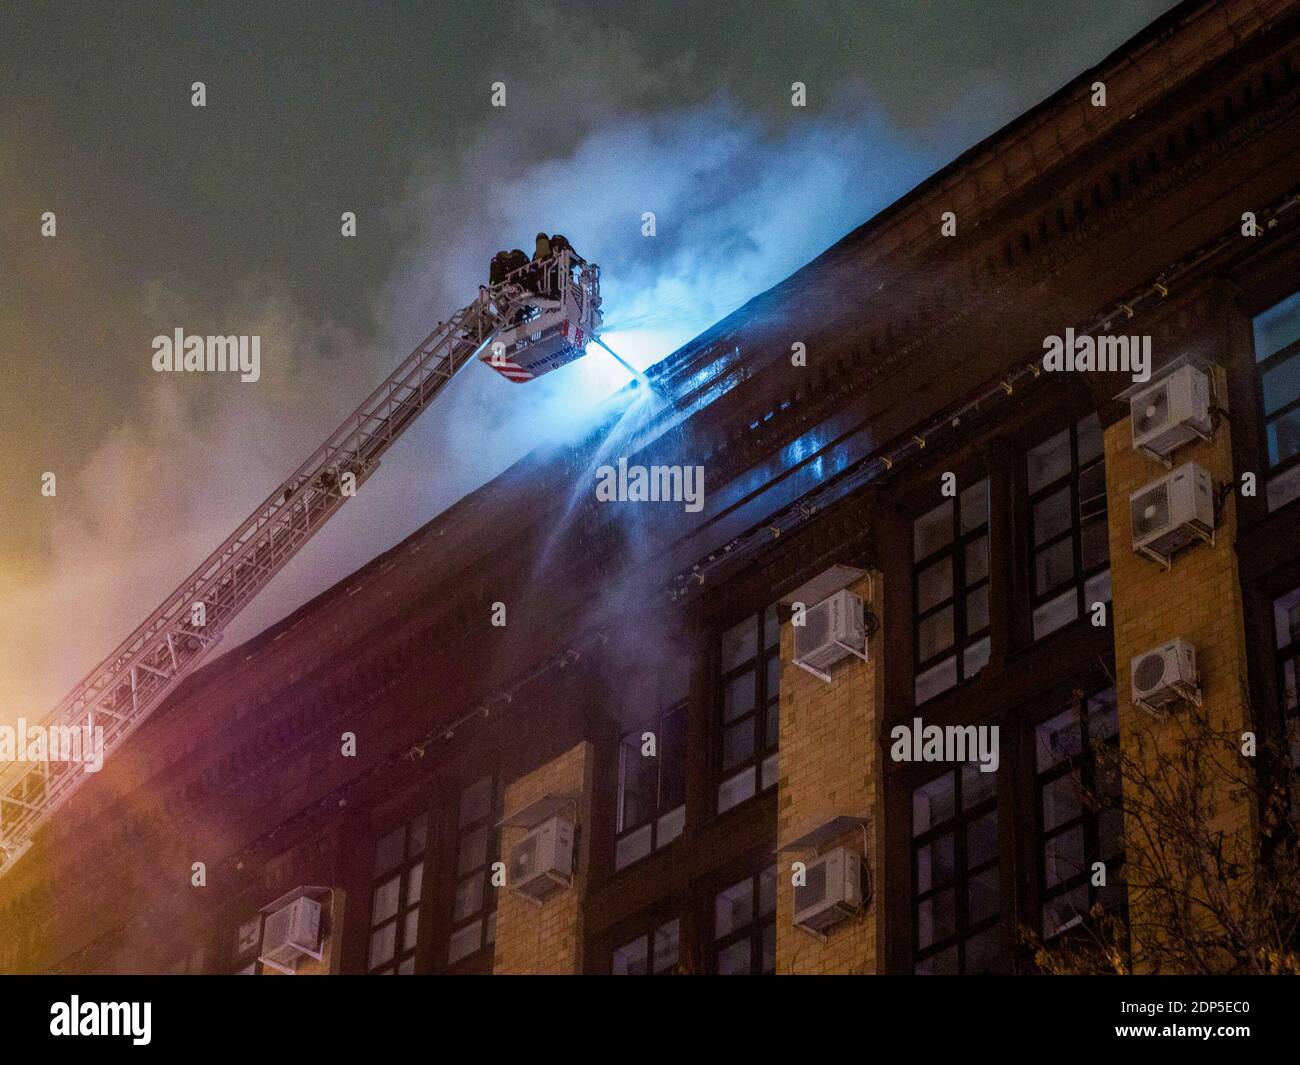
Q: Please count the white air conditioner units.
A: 7